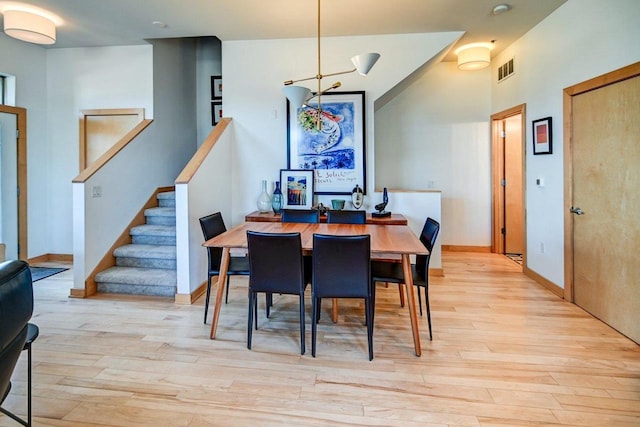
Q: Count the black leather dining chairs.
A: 6